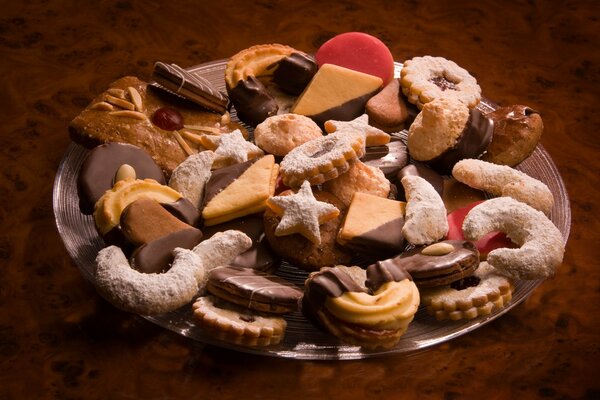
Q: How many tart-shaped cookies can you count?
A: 4